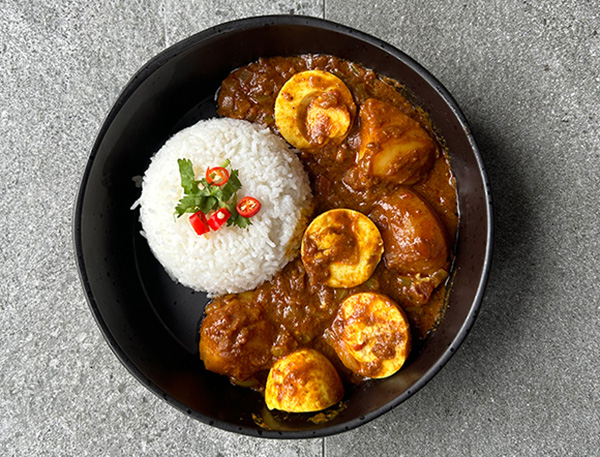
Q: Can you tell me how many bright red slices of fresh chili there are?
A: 4